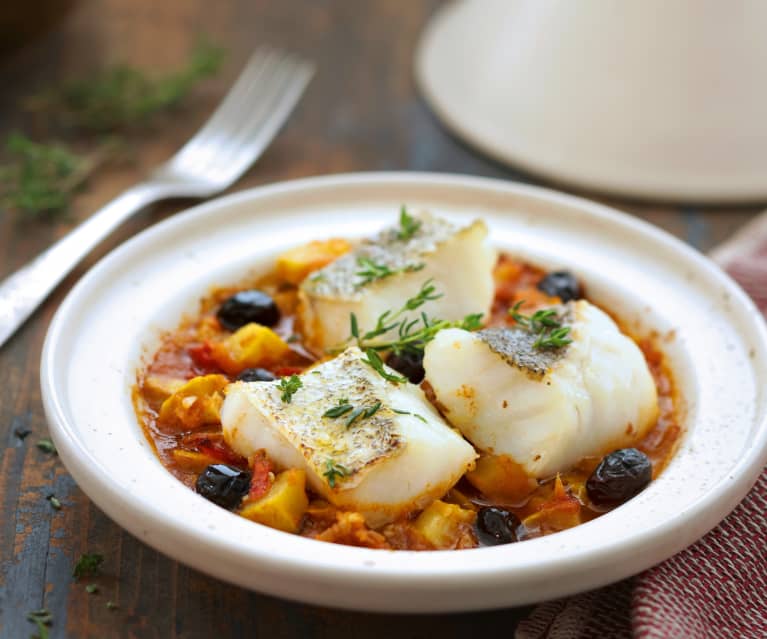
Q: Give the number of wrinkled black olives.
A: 7